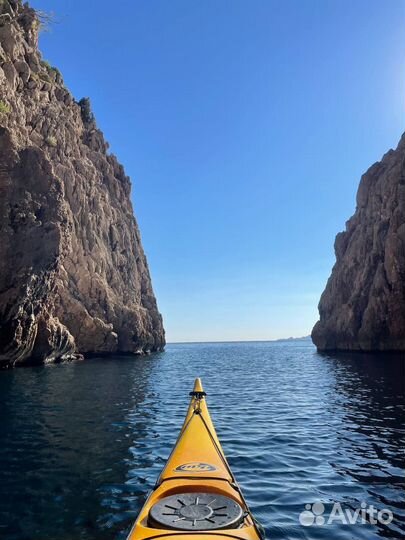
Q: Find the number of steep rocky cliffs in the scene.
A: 2